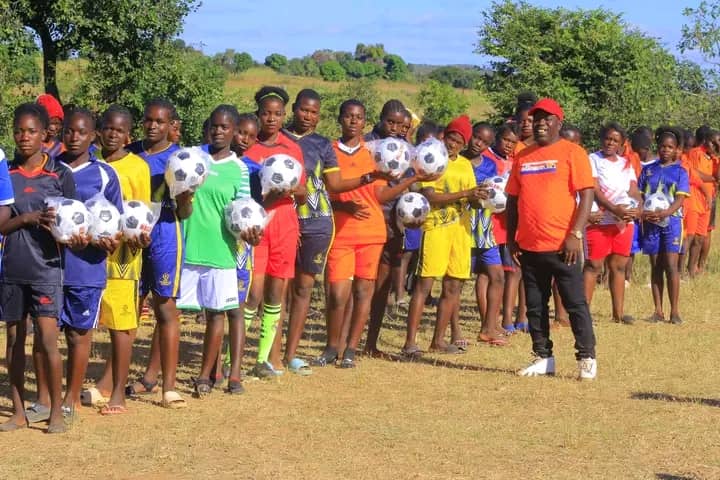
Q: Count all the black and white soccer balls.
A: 12